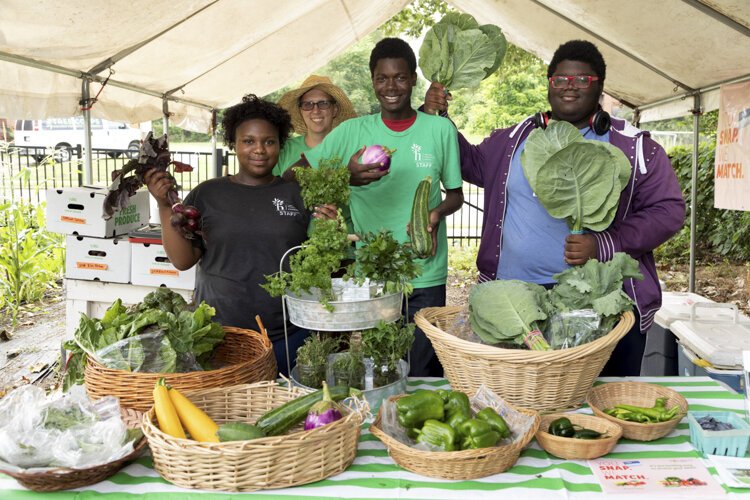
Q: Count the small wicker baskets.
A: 2